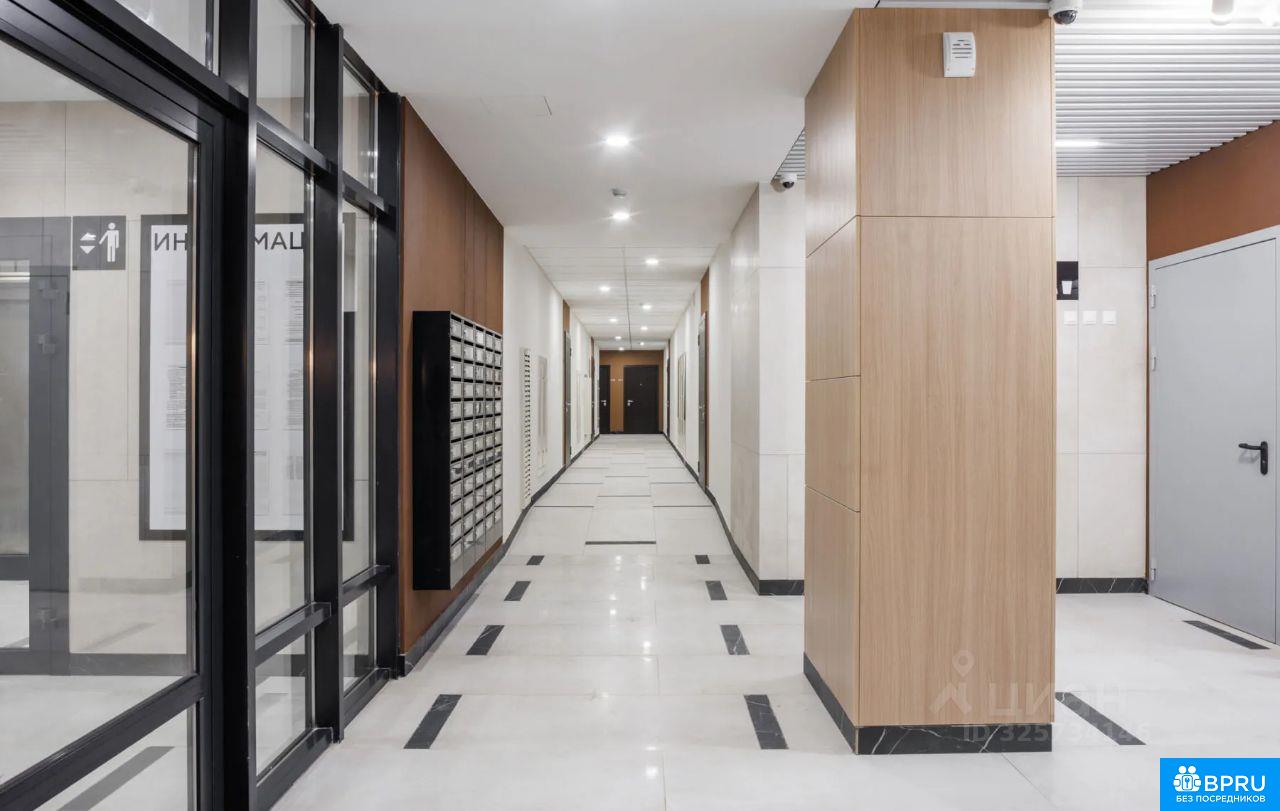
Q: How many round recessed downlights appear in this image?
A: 10